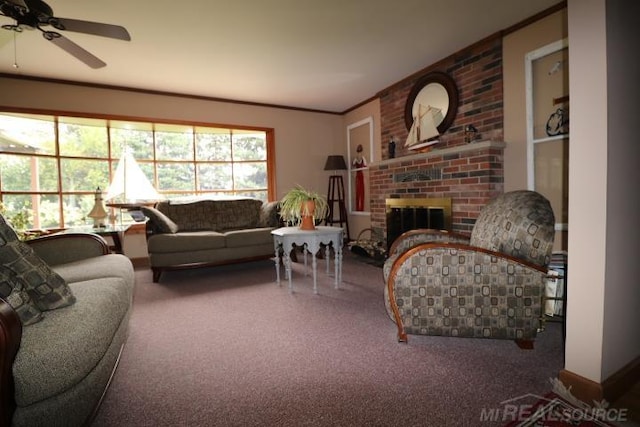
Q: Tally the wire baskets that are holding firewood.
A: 1